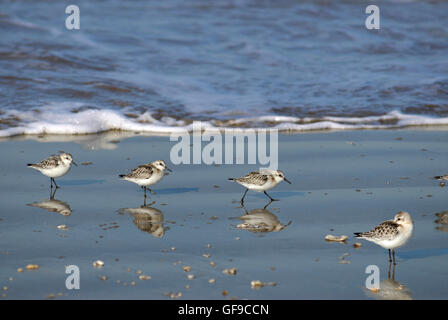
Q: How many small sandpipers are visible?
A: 4